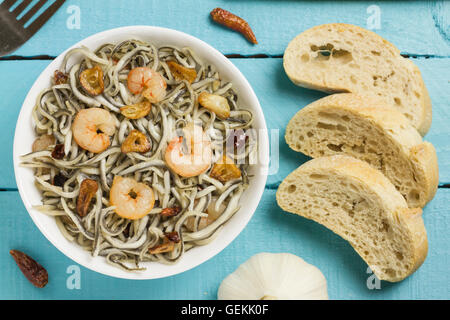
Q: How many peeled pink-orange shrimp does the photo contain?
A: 4